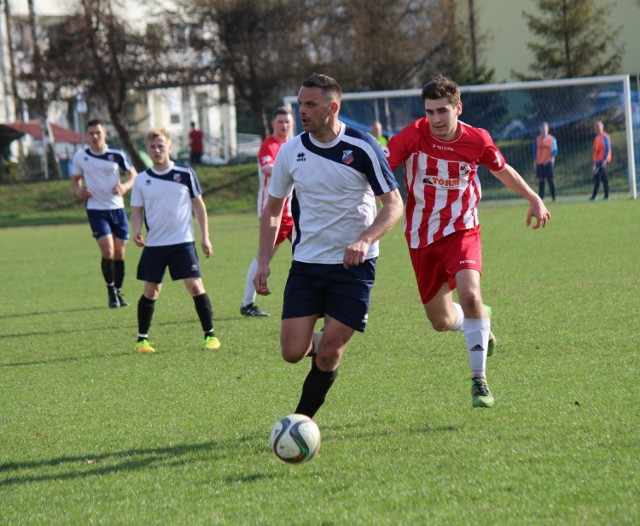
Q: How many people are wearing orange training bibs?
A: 2